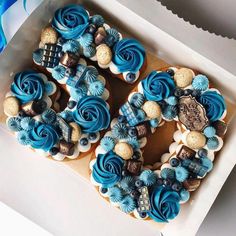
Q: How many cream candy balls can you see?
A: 8